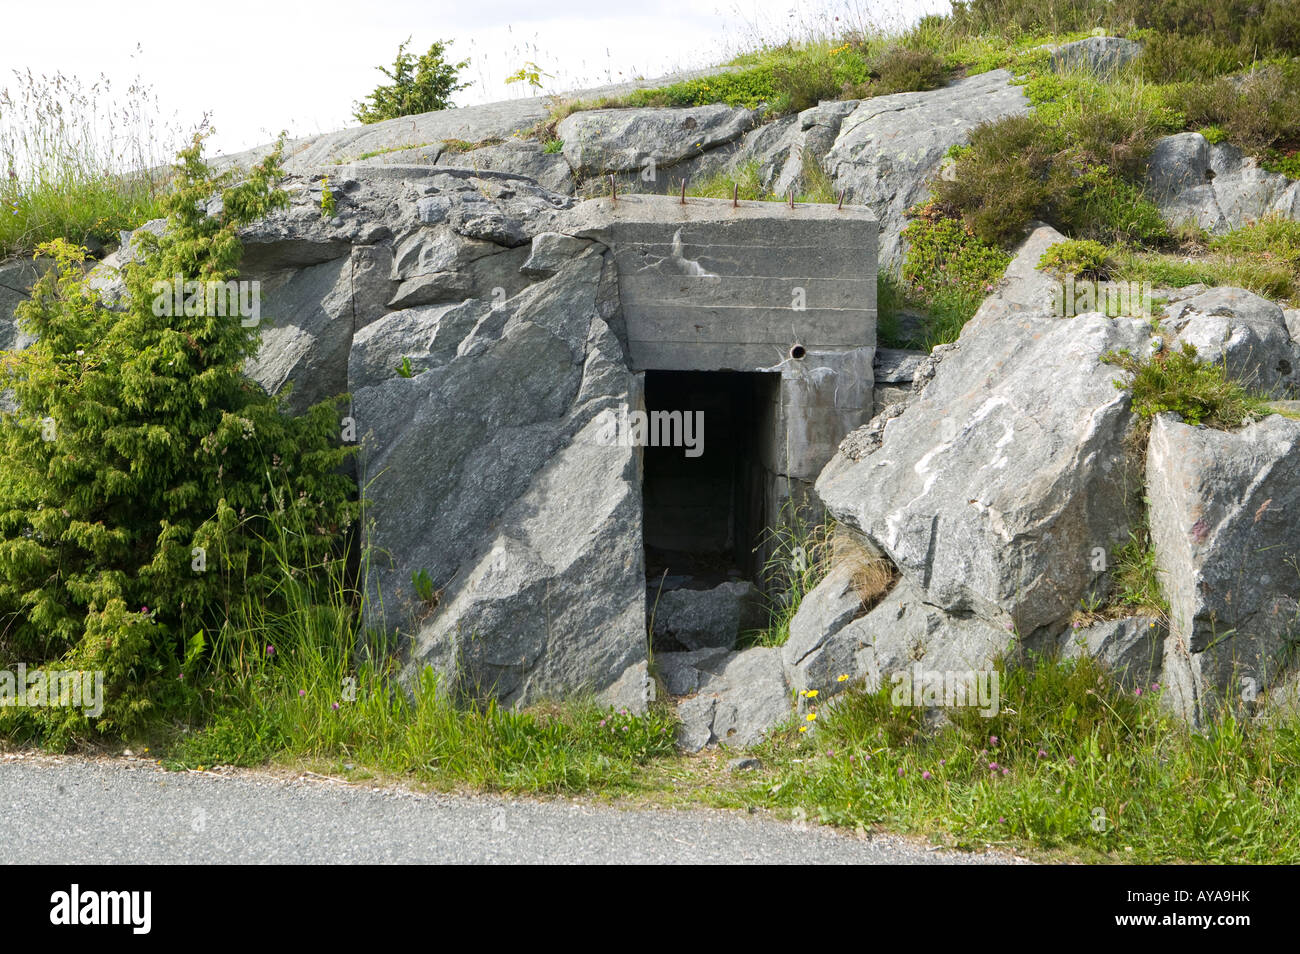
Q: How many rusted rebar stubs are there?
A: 5